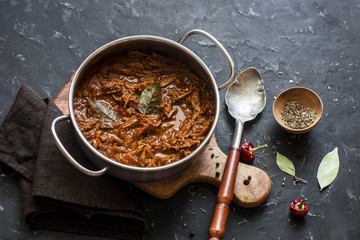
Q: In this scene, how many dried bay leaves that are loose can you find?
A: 2